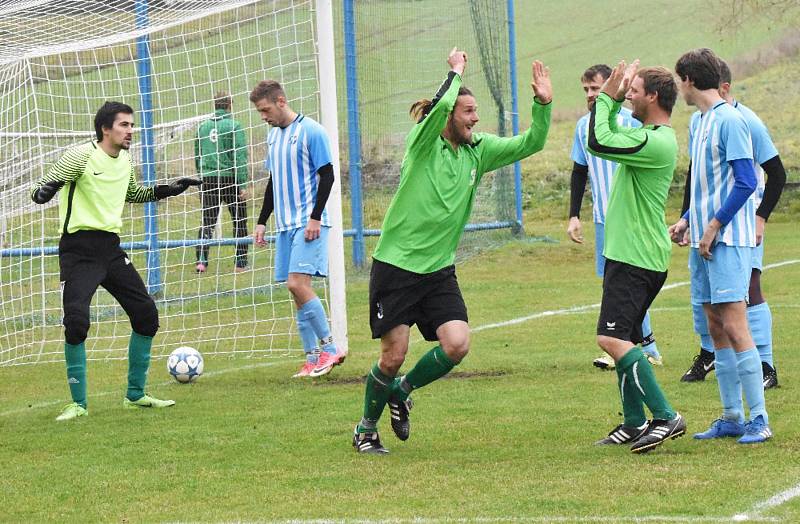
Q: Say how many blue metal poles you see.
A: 3